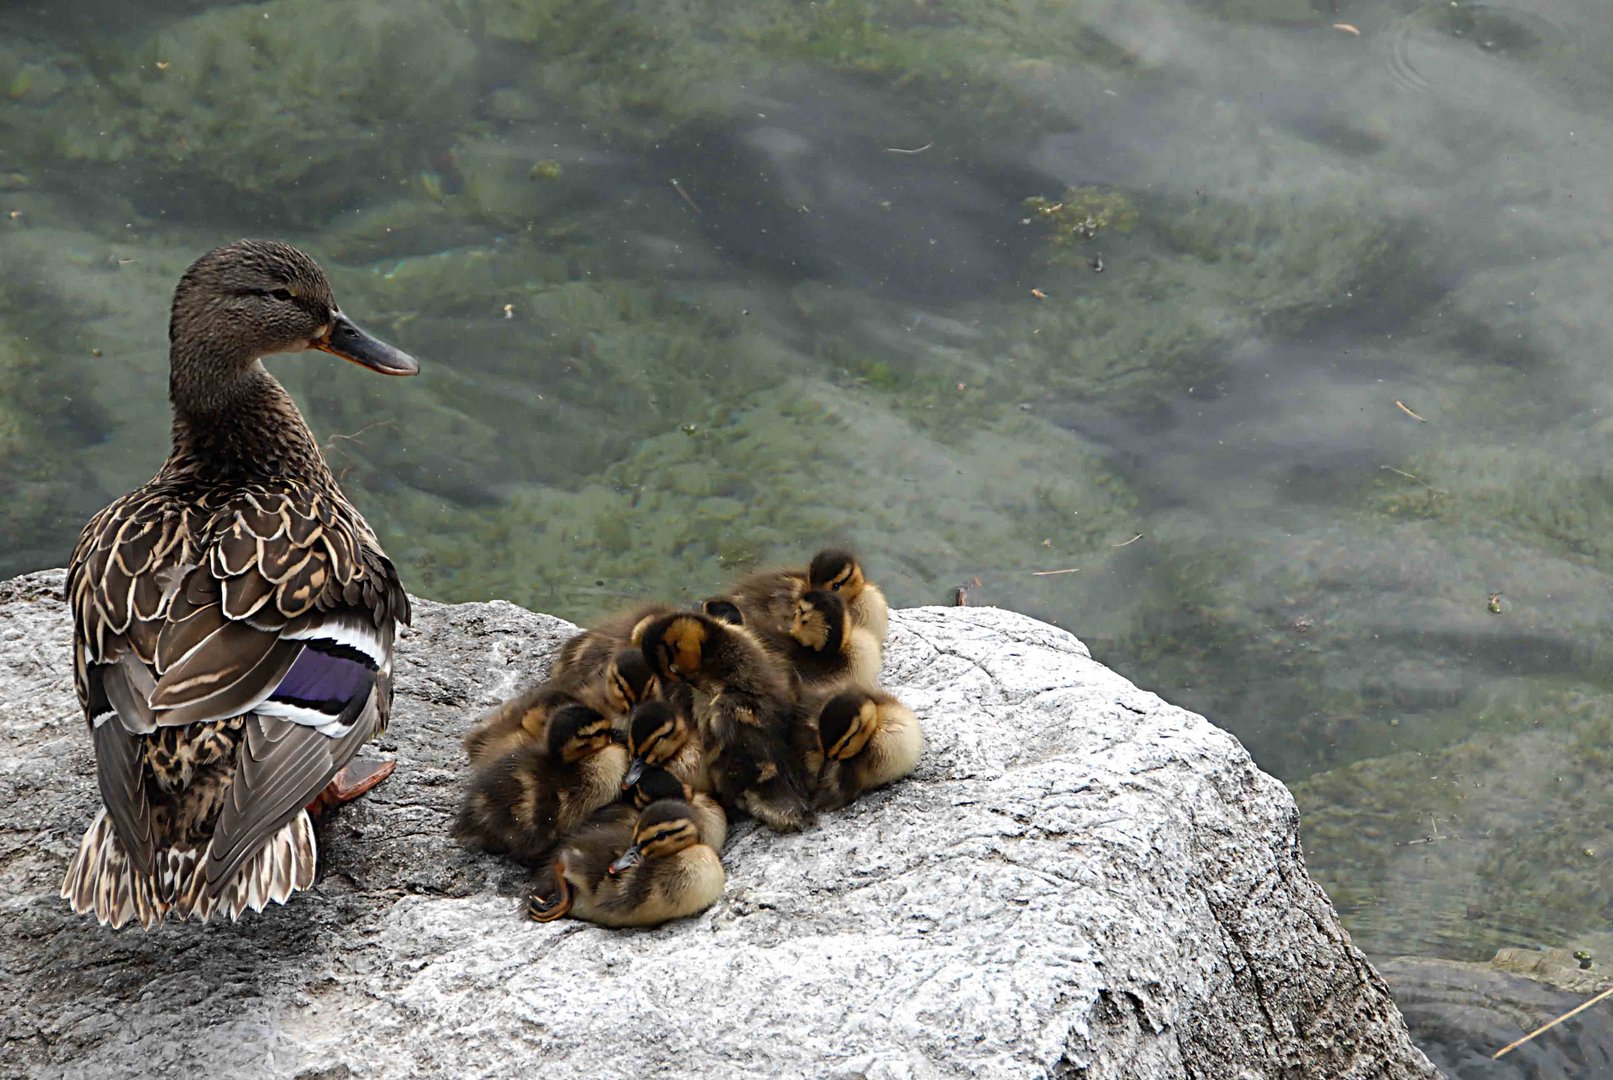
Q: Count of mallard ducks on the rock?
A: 11